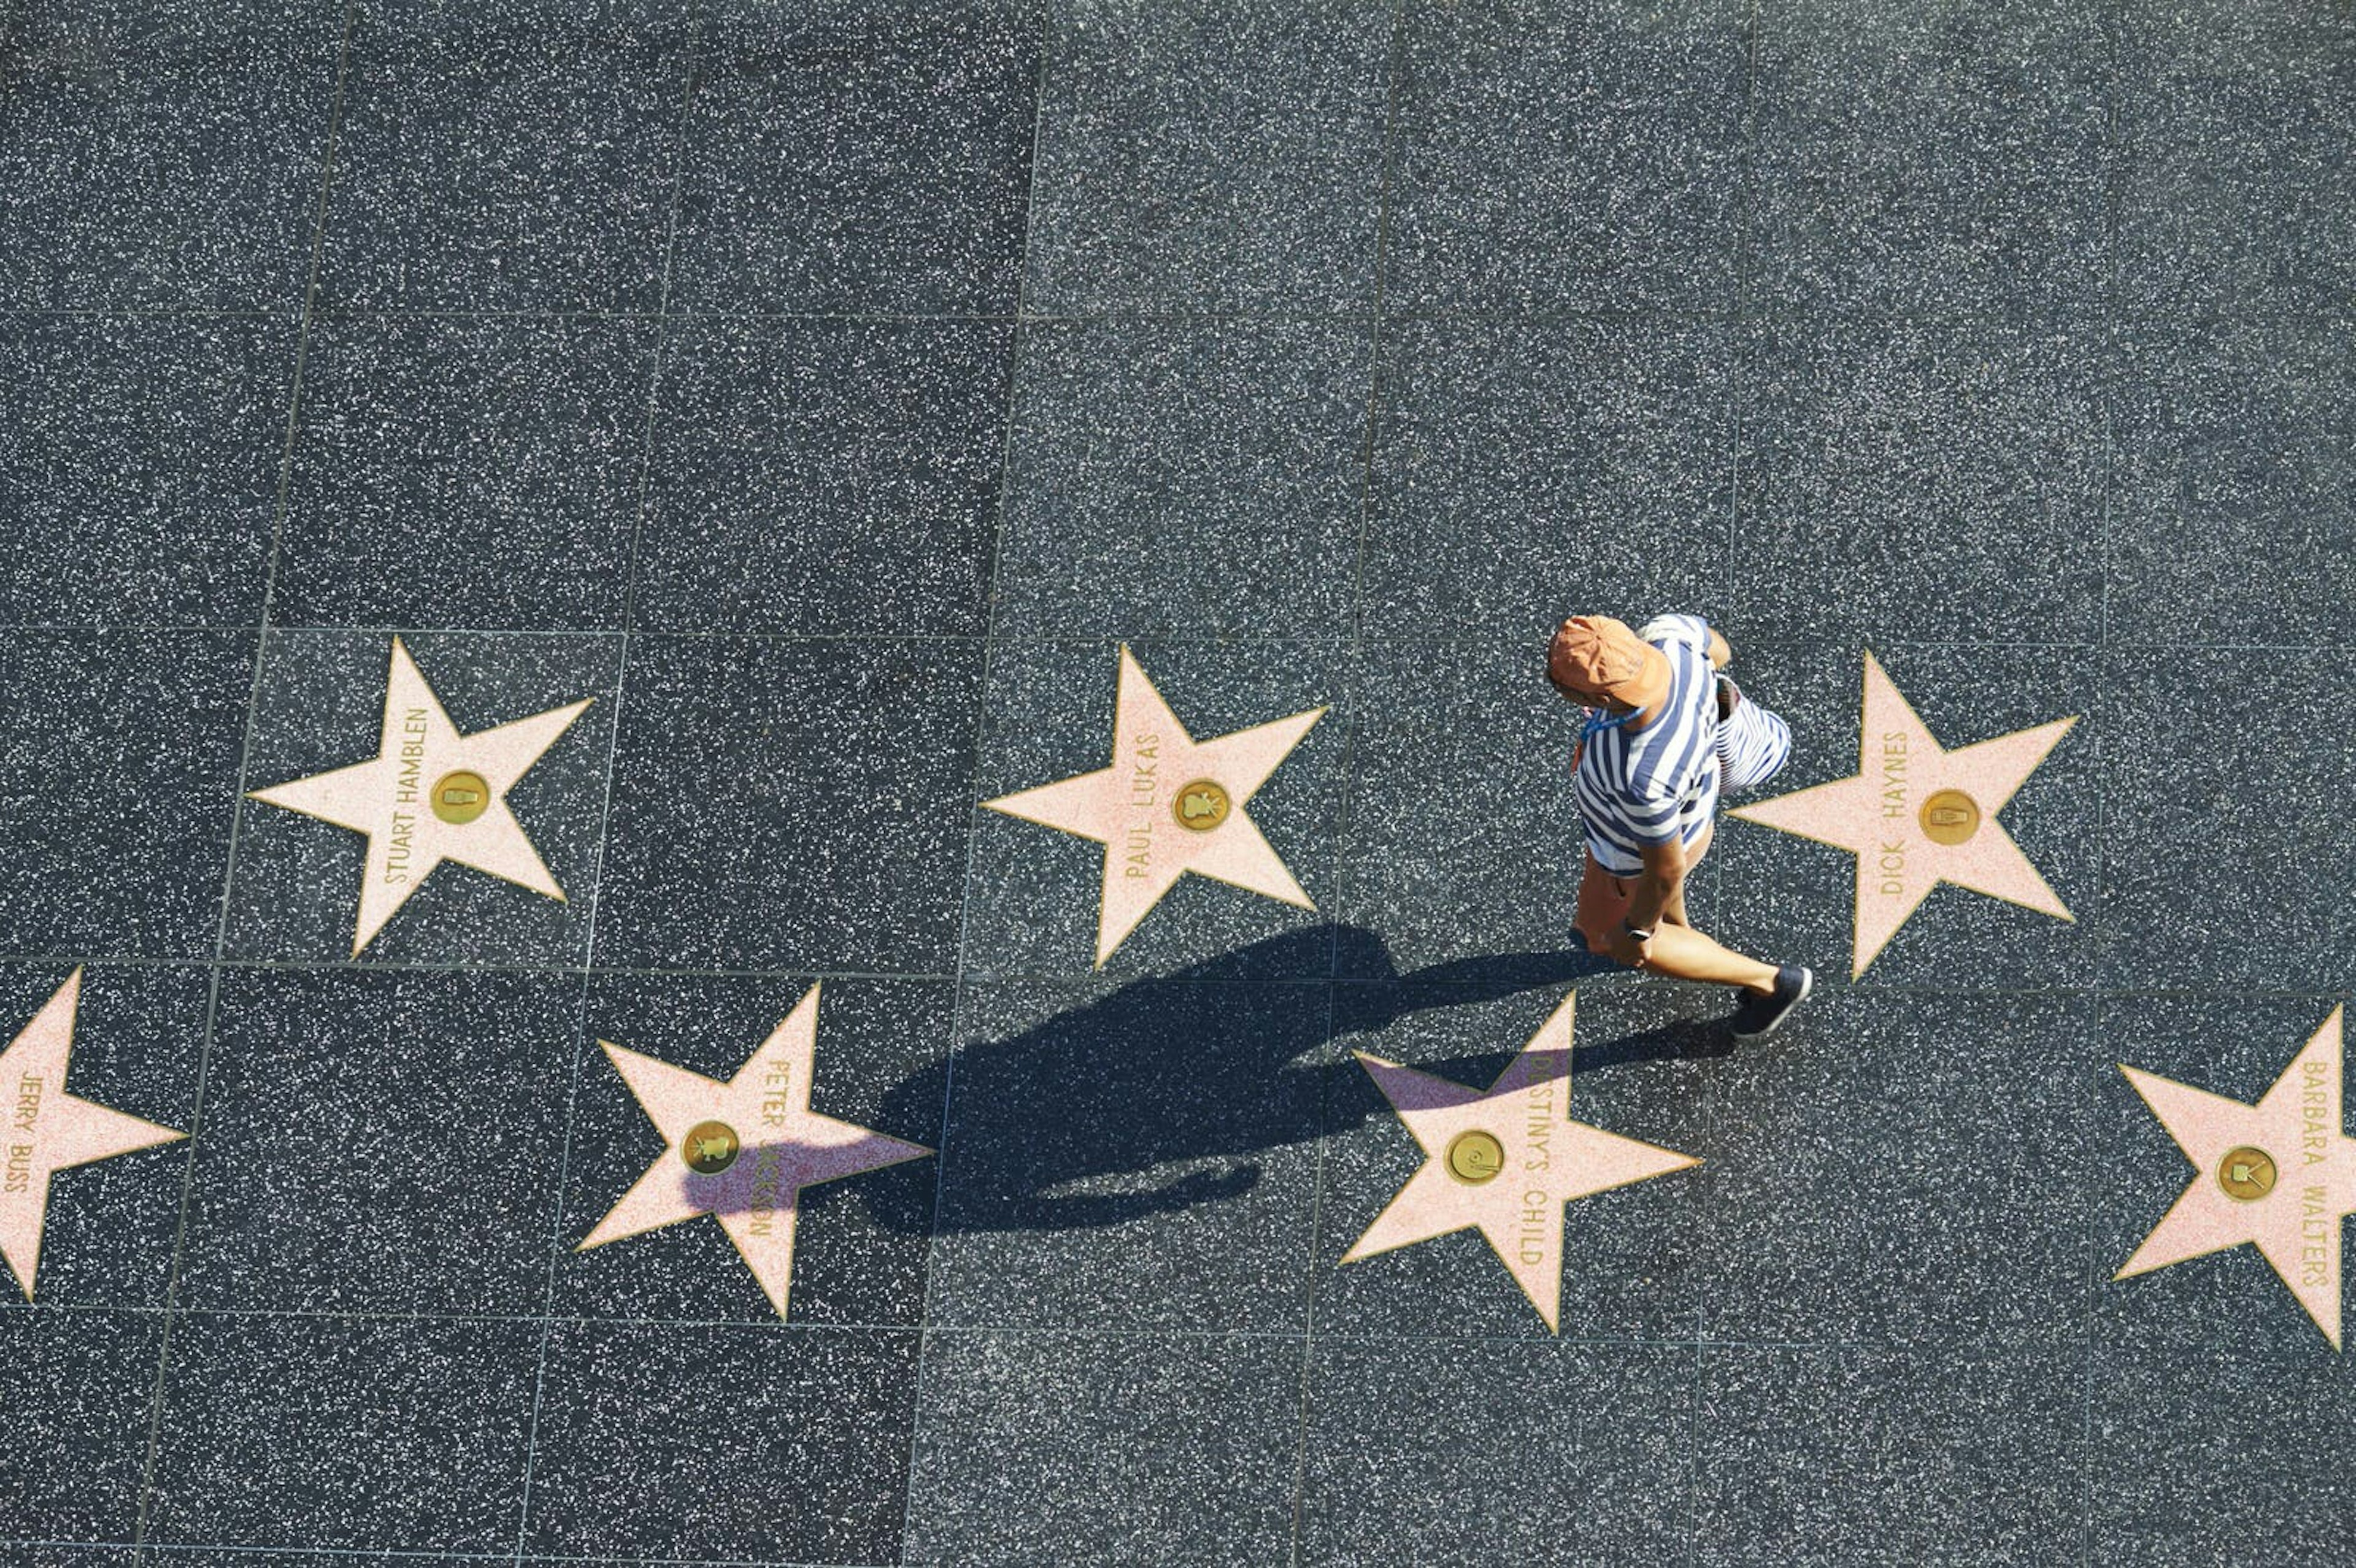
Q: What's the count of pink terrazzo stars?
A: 7